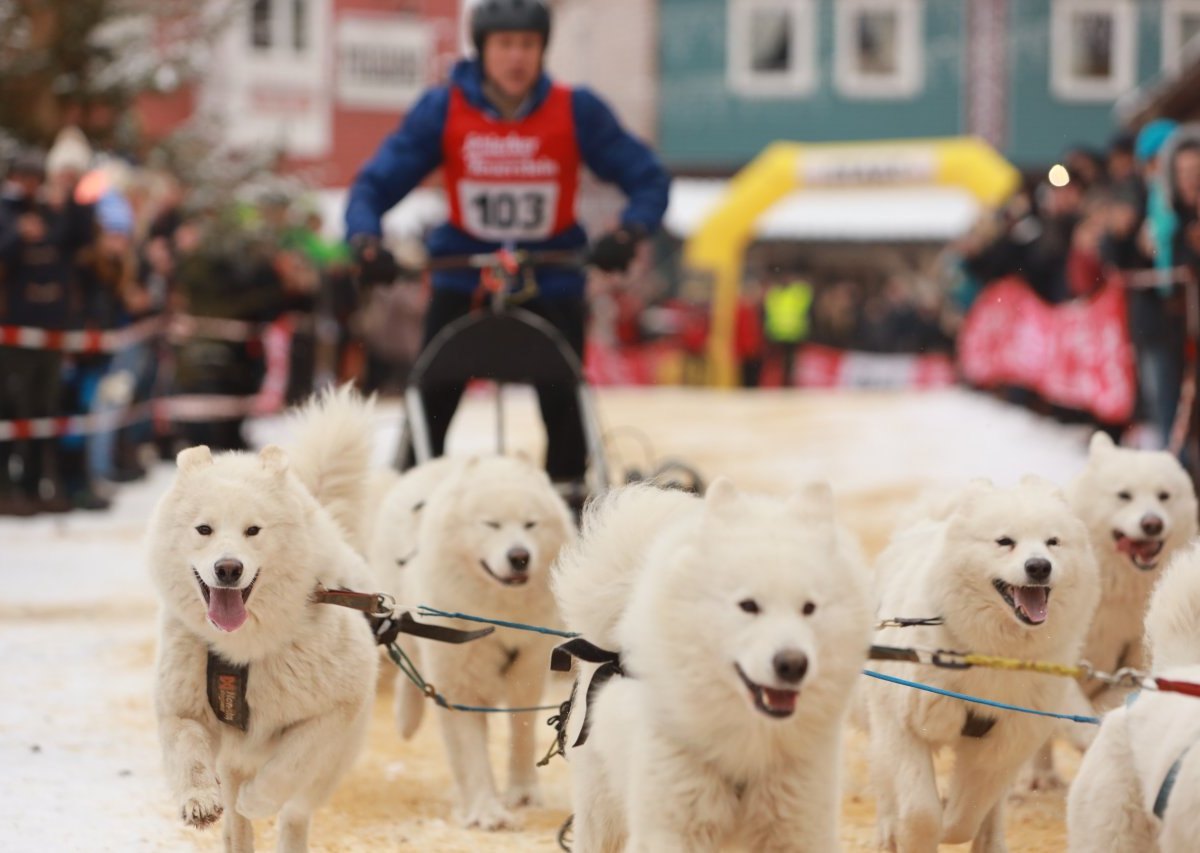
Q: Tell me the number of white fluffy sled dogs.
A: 6